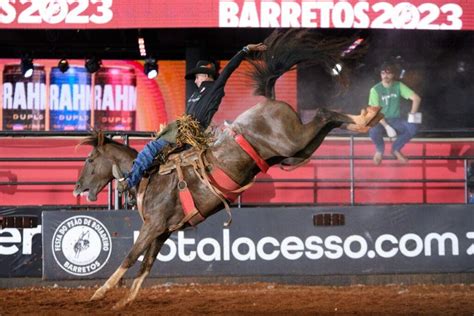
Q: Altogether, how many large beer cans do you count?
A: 3